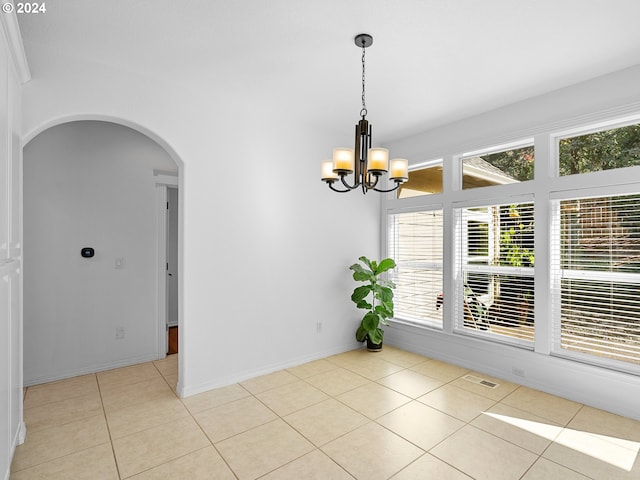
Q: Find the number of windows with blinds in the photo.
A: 3